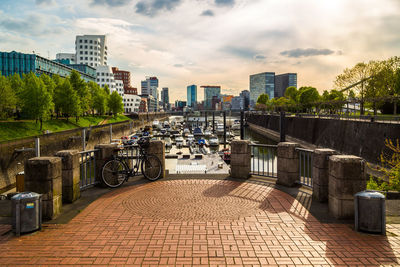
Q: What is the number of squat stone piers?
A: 8